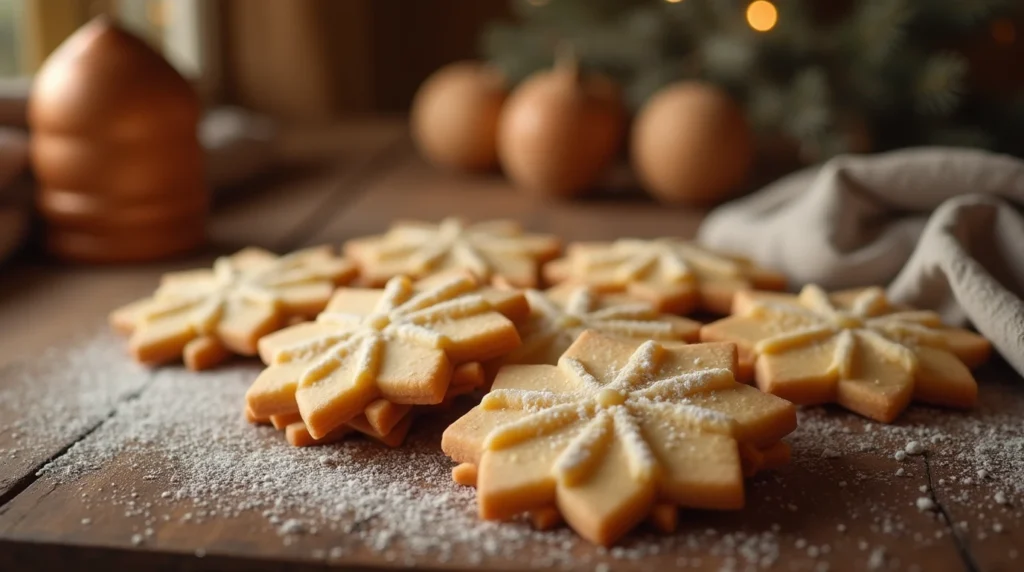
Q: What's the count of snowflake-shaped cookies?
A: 7